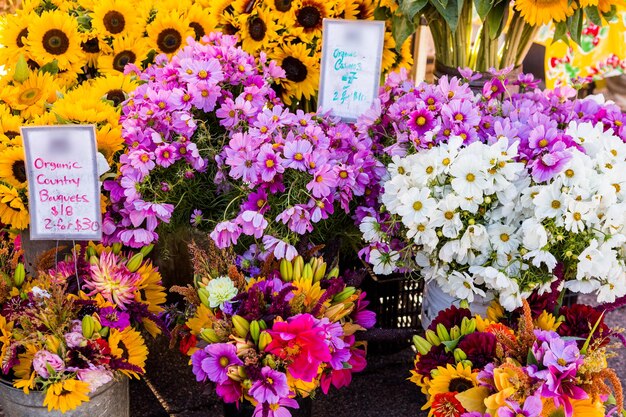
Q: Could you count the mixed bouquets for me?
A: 3